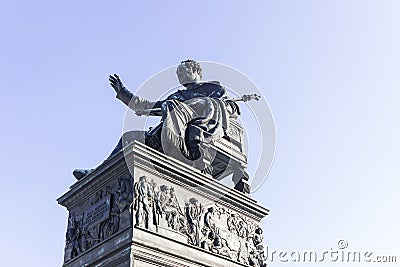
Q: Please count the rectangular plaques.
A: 1